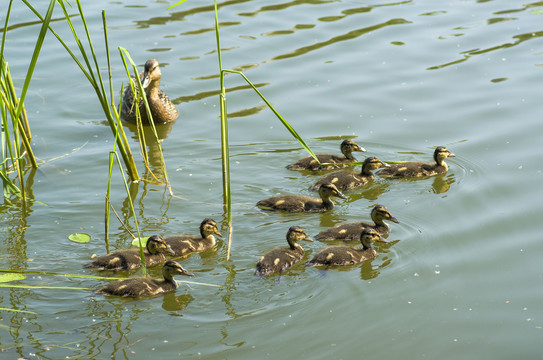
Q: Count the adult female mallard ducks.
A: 1